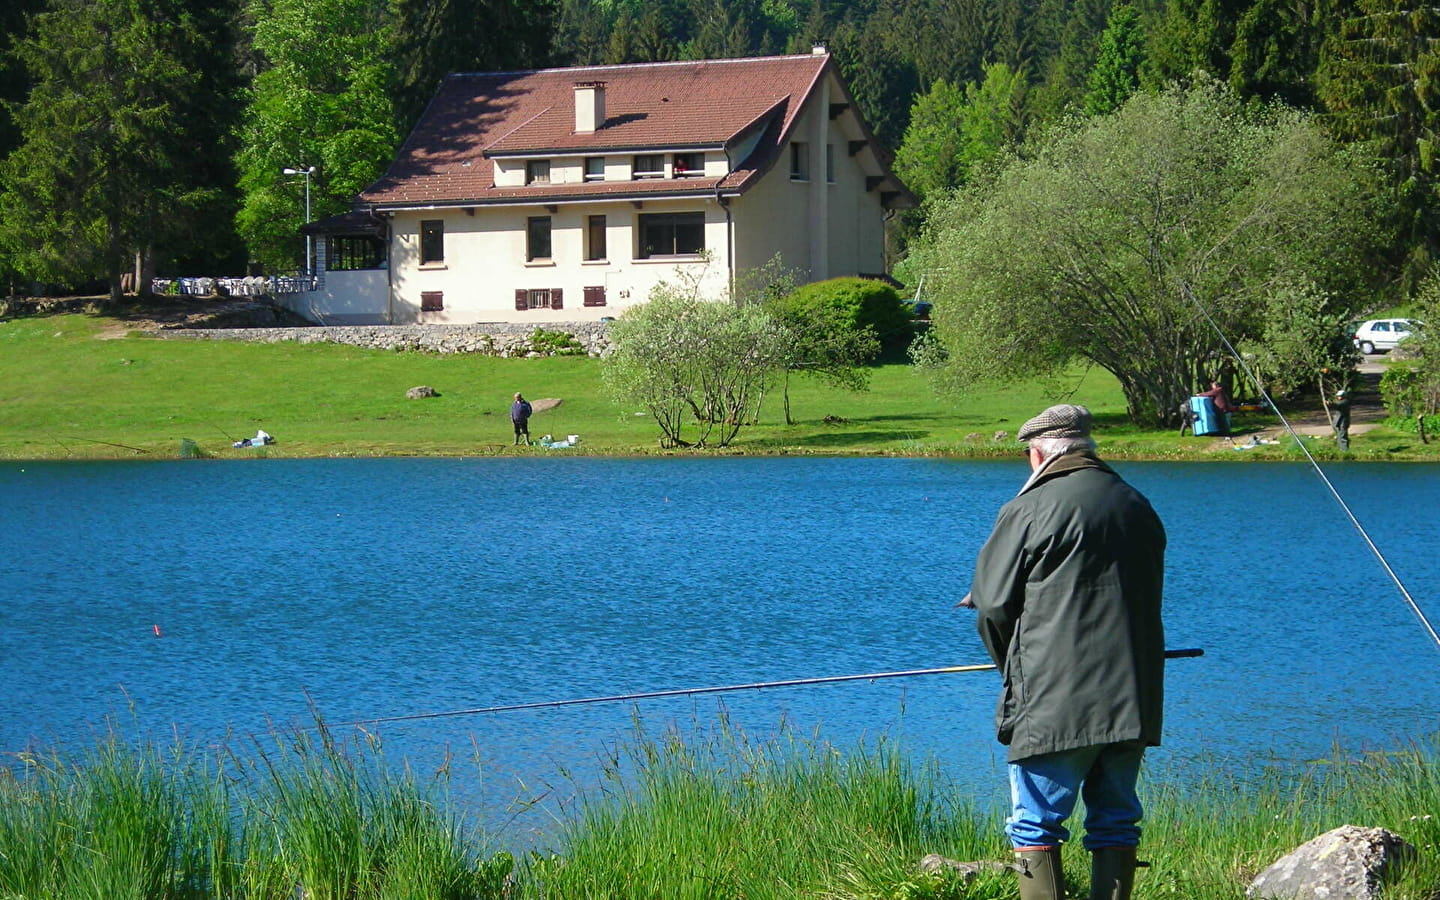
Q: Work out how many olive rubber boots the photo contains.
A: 2